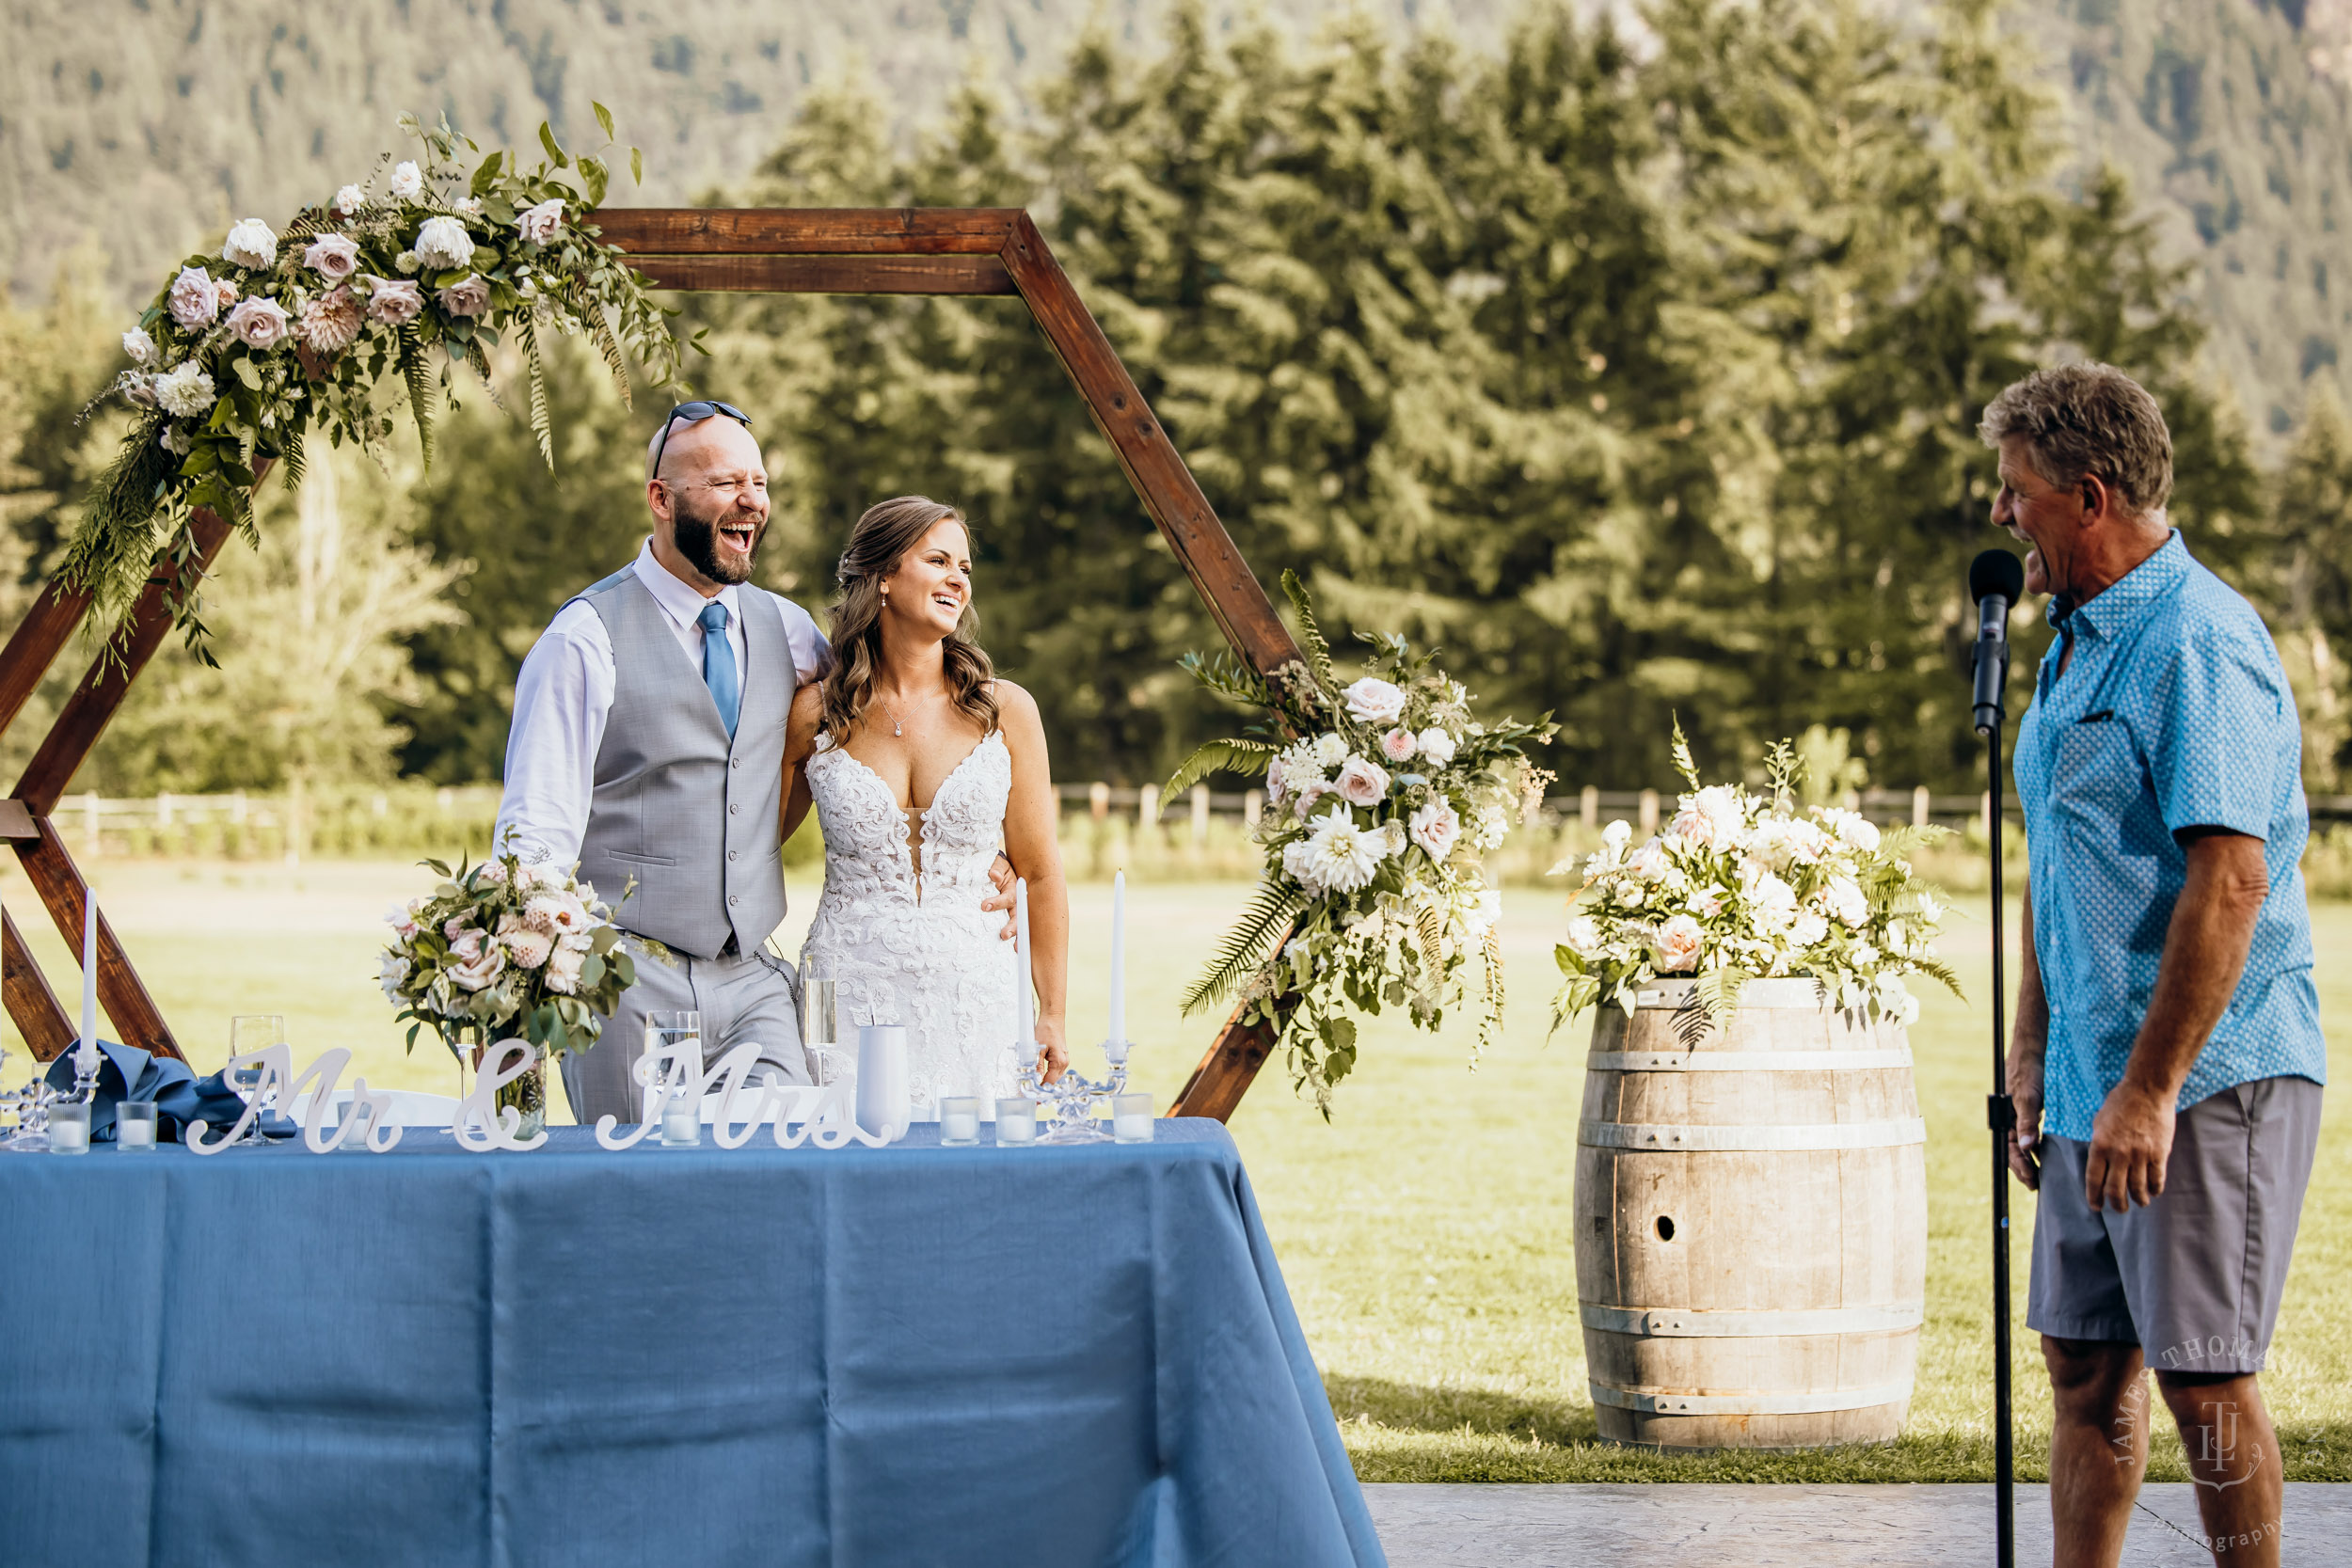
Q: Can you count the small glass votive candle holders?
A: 7